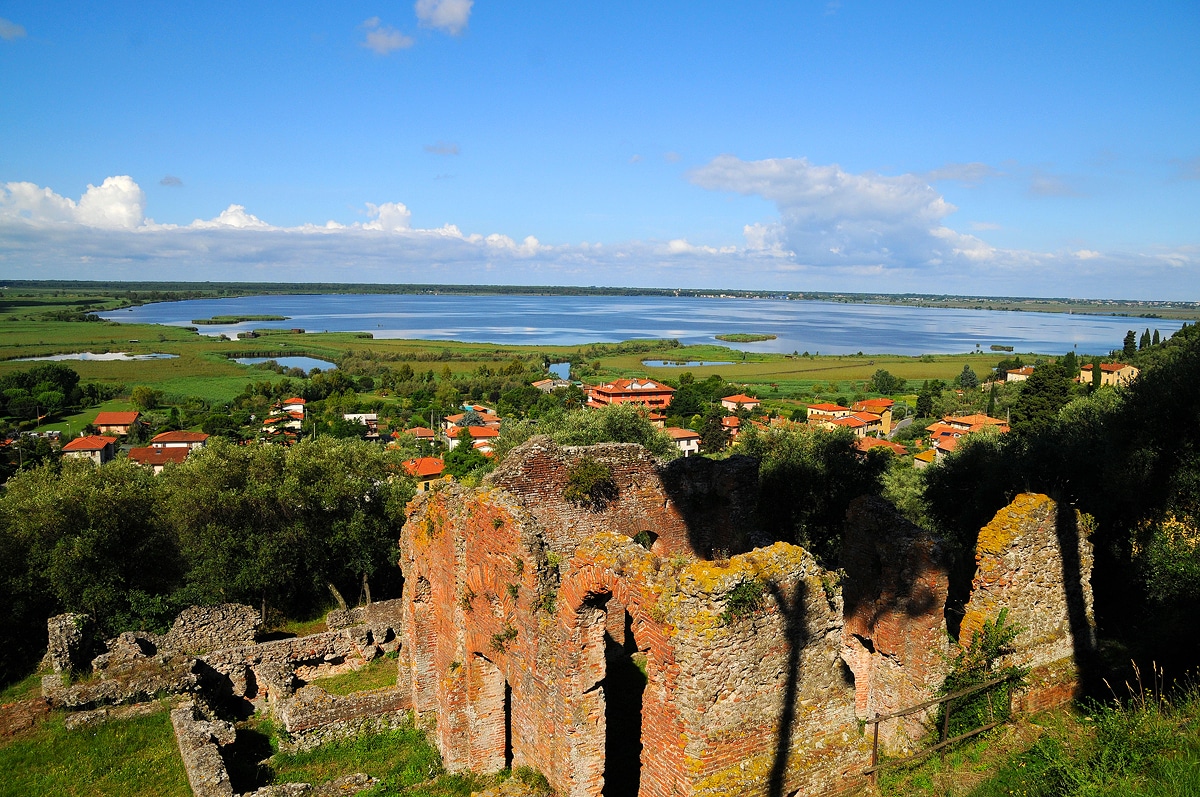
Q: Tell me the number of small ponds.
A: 4